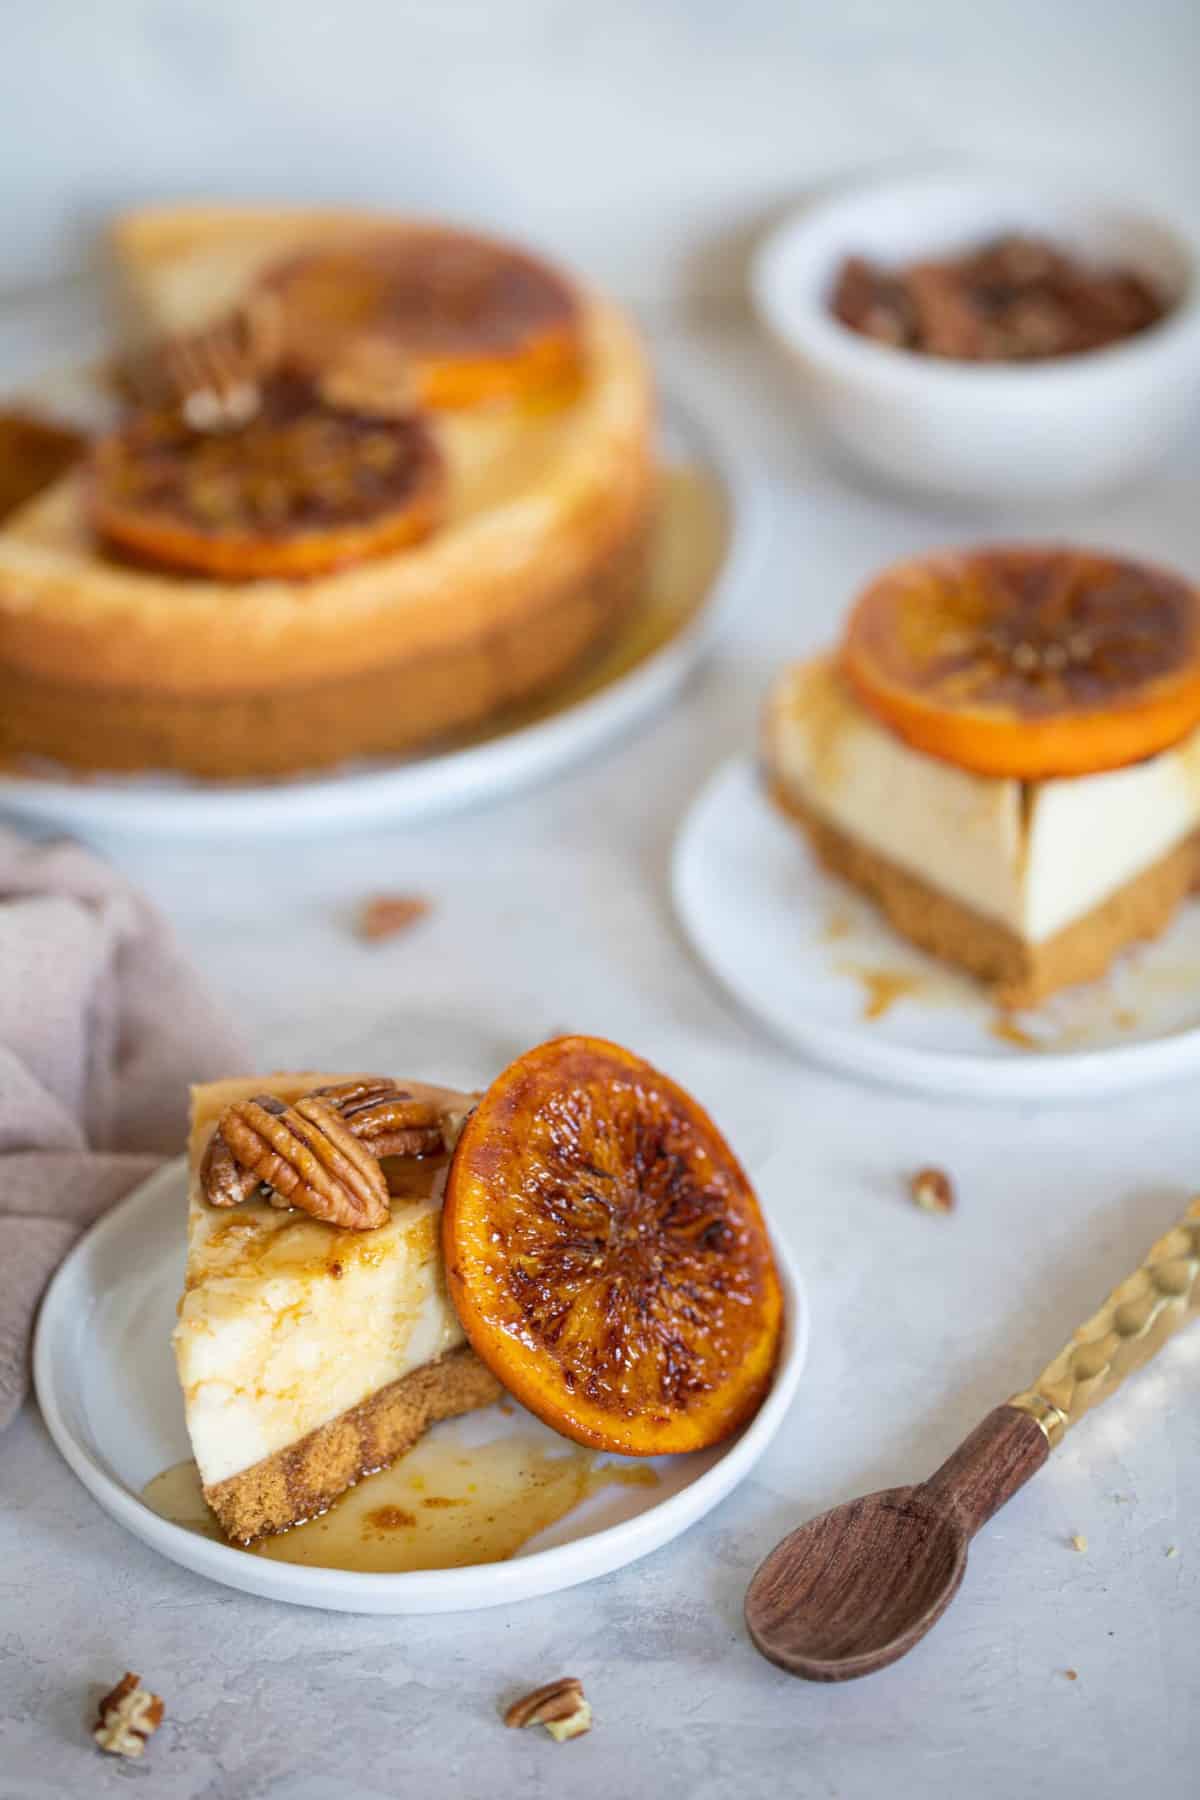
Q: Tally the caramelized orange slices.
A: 4